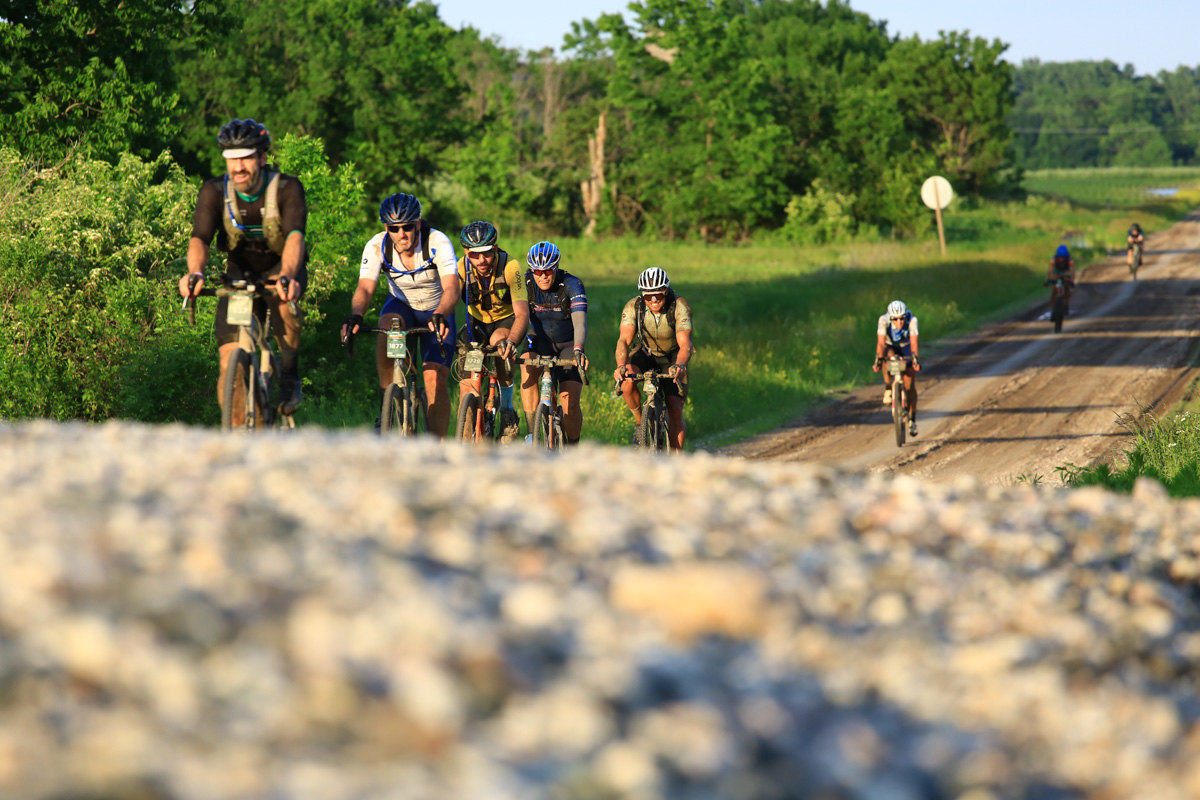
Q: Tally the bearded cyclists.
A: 2